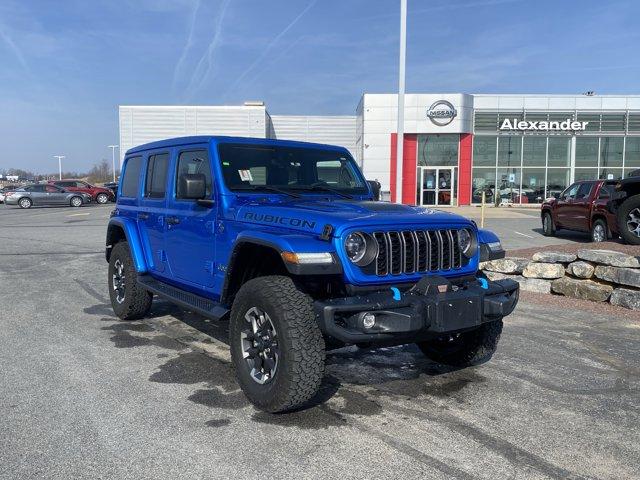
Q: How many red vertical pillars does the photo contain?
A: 2